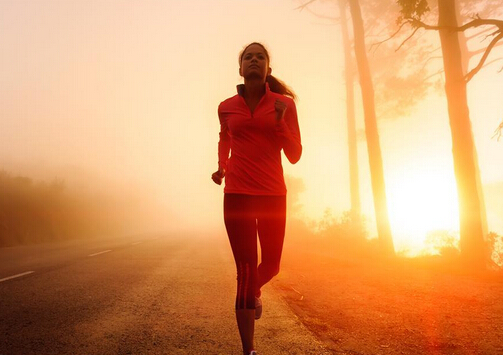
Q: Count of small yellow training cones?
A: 0